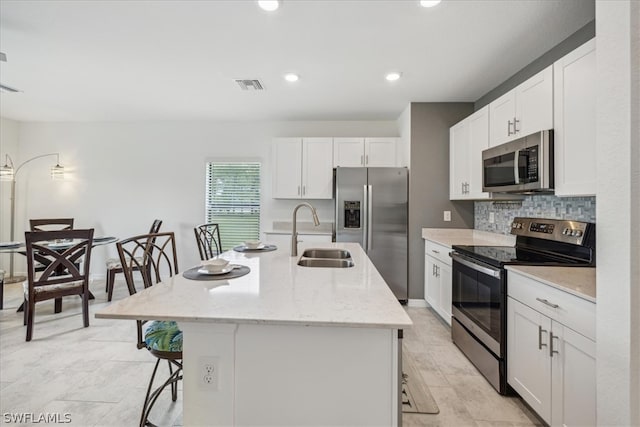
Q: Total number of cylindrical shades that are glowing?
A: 2